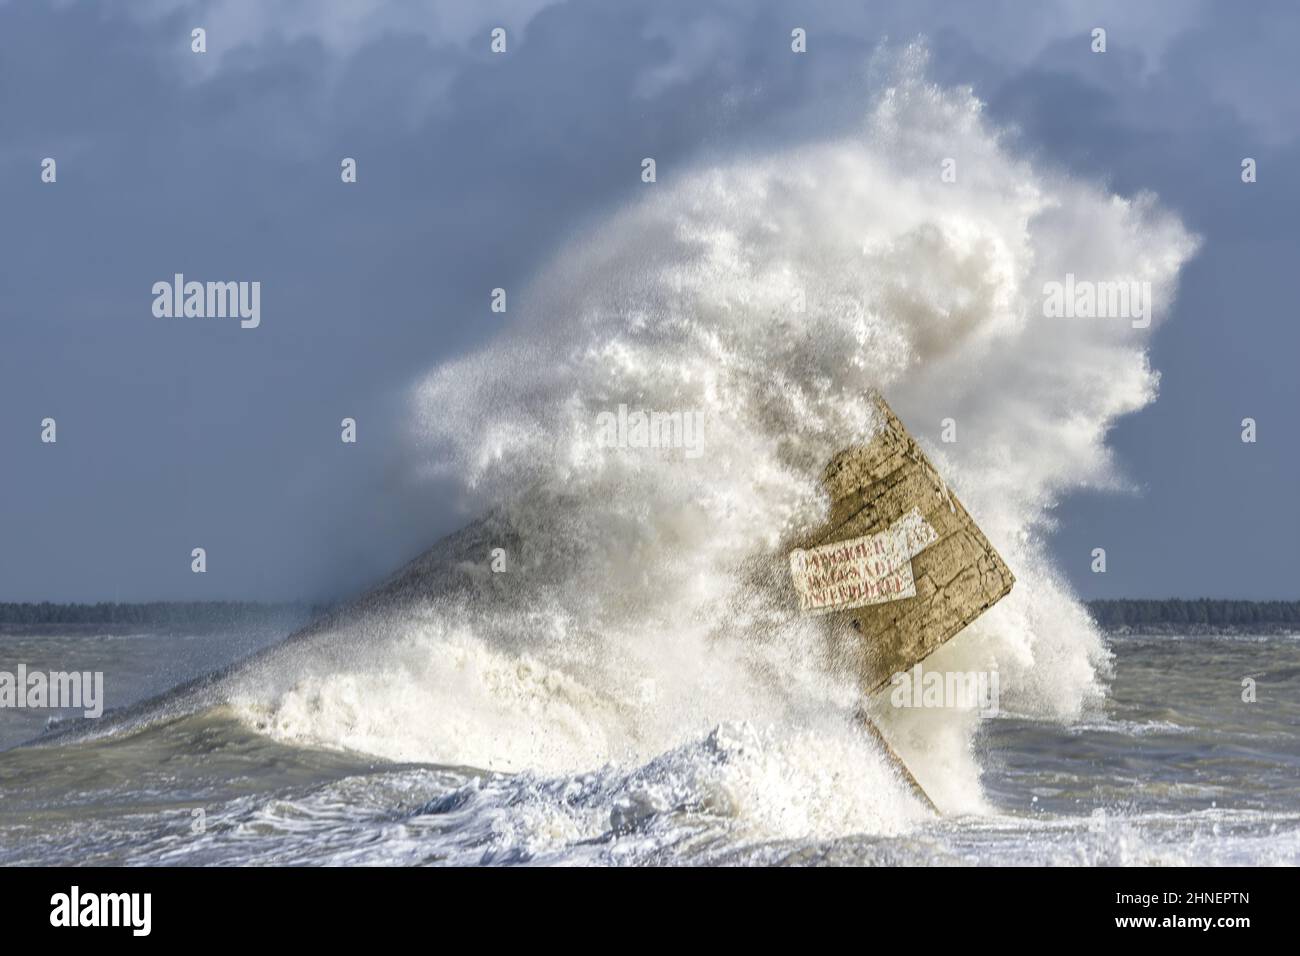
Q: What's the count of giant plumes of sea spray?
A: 1